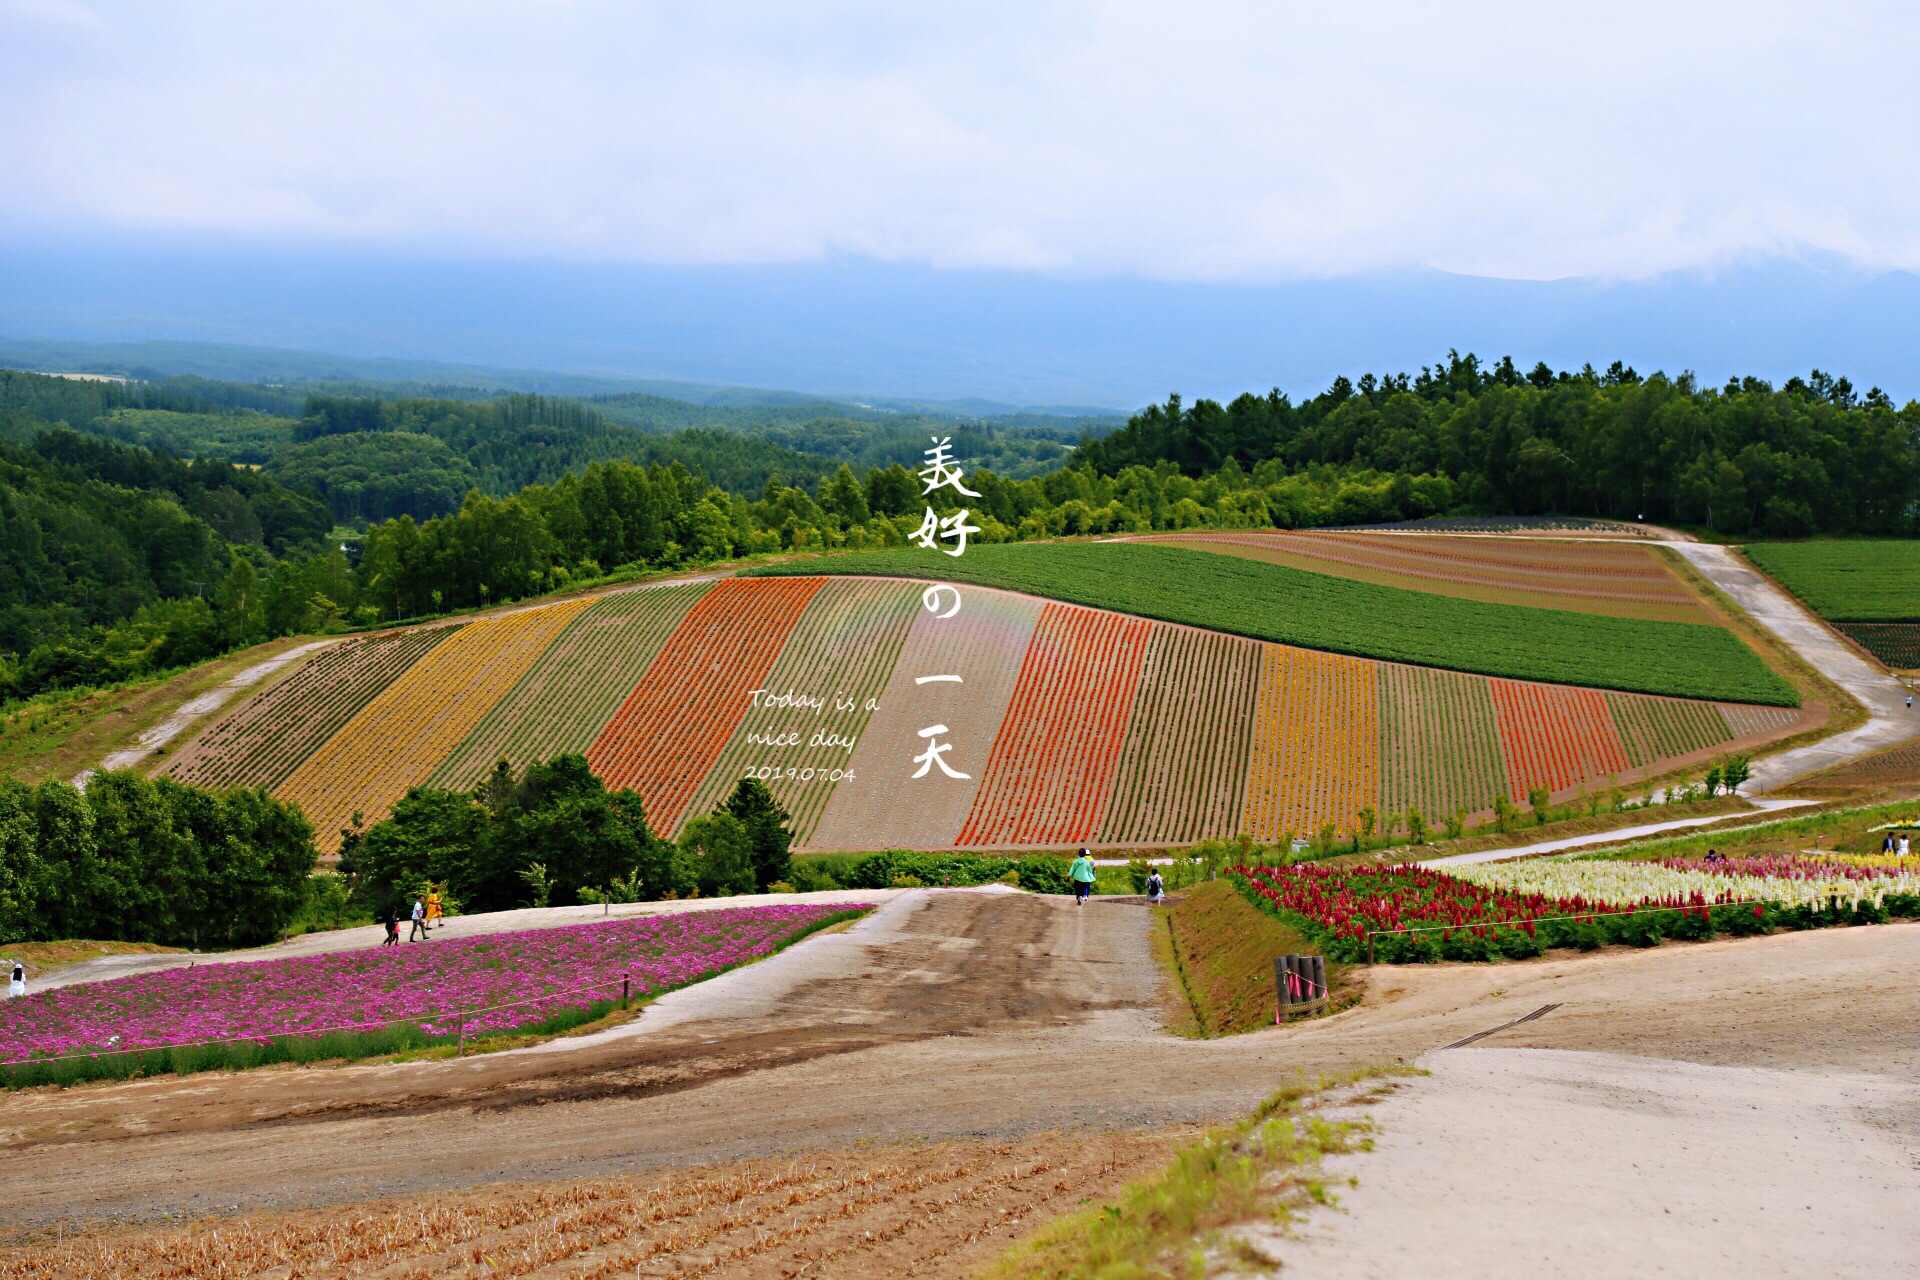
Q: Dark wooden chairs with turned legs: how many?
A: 0